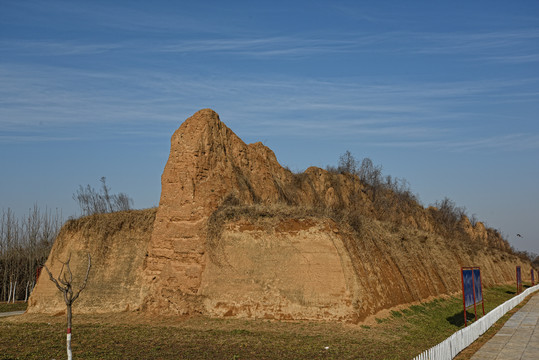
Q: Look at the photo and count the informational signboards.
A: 3